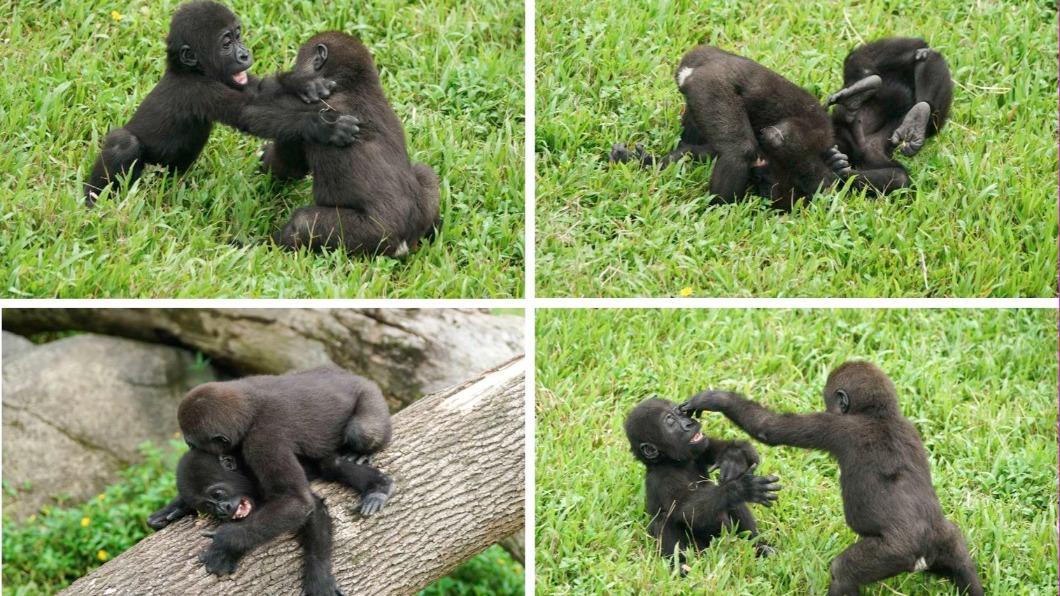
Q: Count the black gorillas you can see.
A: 8